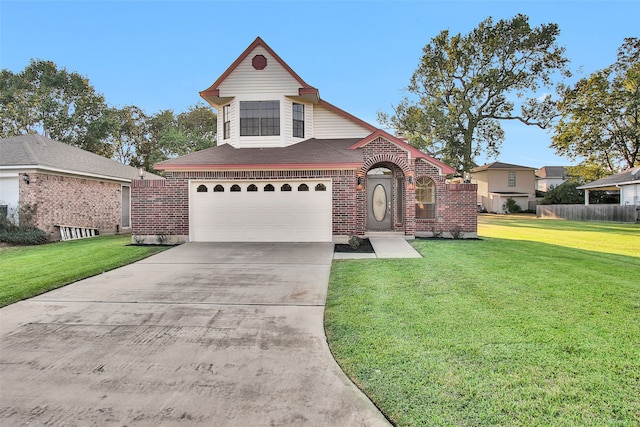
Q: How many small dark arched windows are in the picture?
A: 8